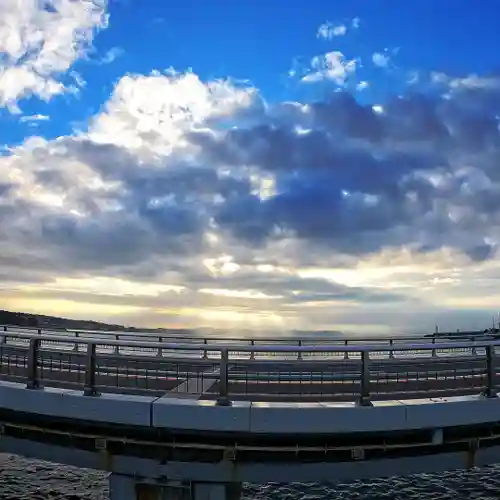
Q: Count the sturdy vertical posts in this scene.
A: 5